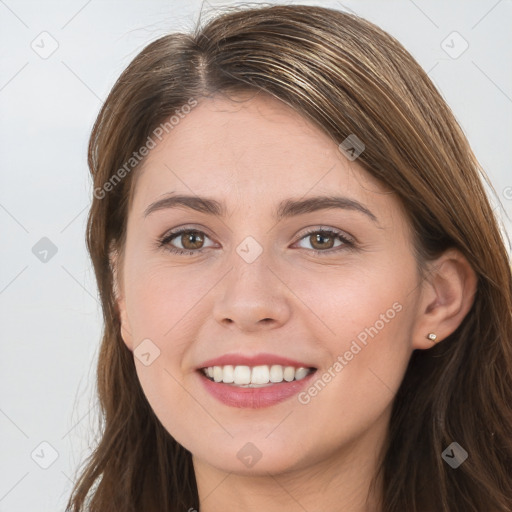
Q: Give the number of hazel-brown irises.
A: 2